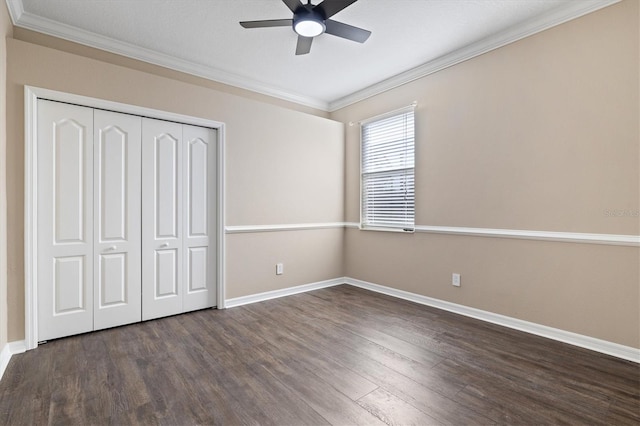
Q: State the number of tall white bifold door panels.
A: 4